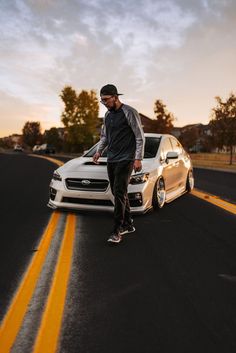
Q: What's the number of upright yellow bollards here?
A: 0